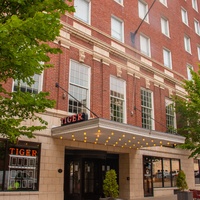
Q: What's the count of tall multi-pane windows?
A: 5